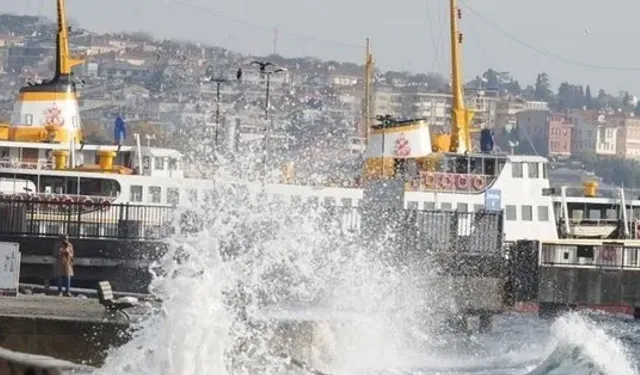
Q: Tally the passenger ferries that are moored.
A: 2